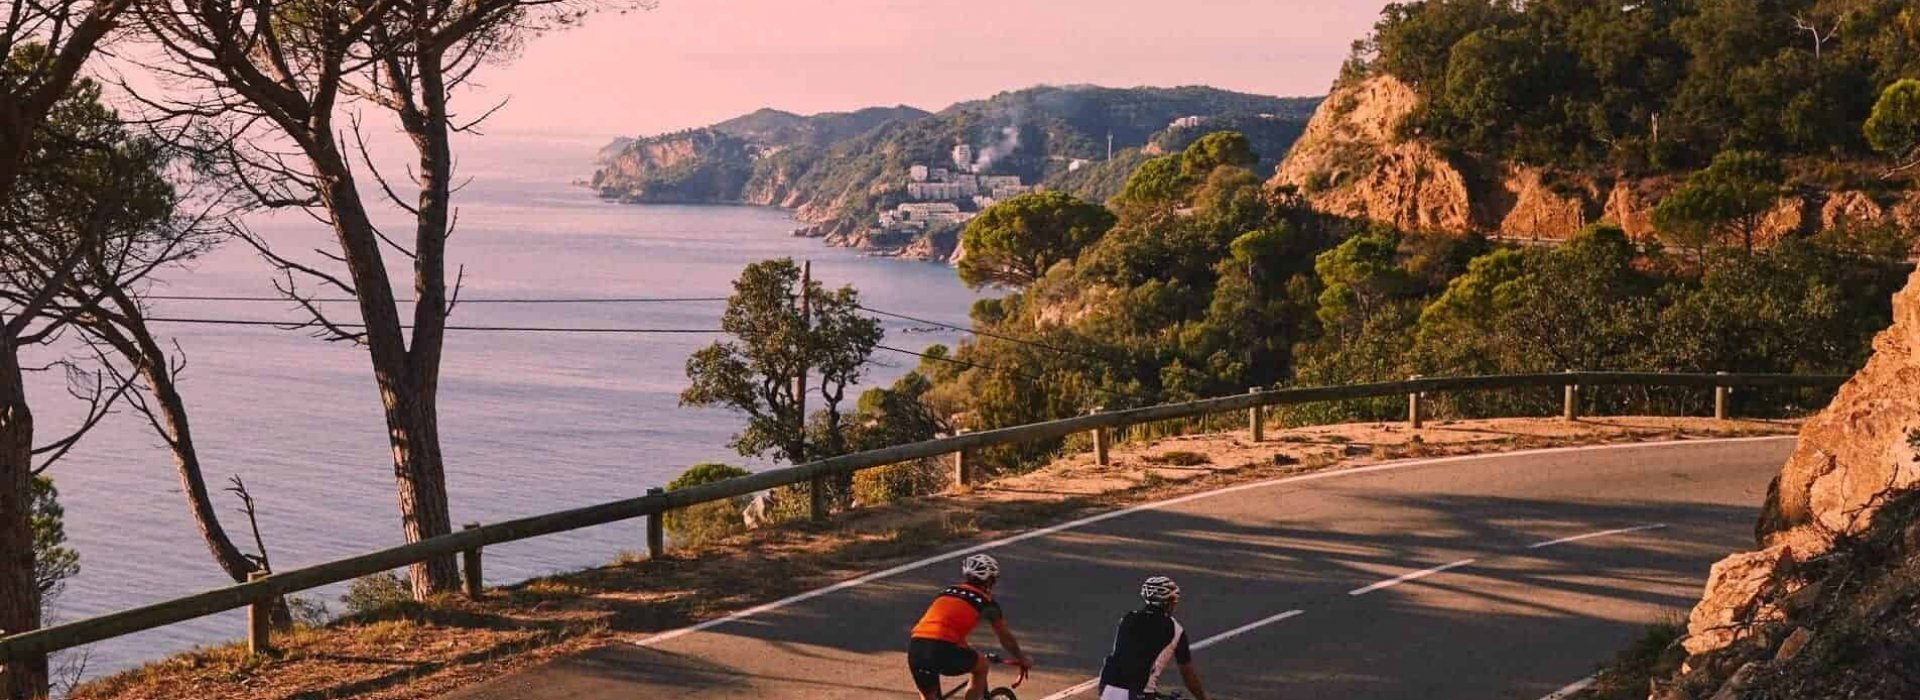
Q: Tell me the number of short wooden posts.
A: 10